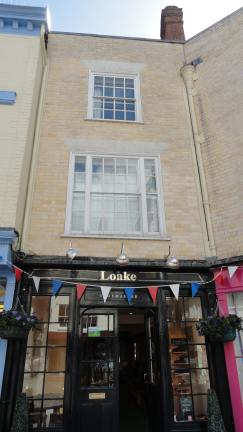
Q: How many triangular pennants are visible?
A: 11